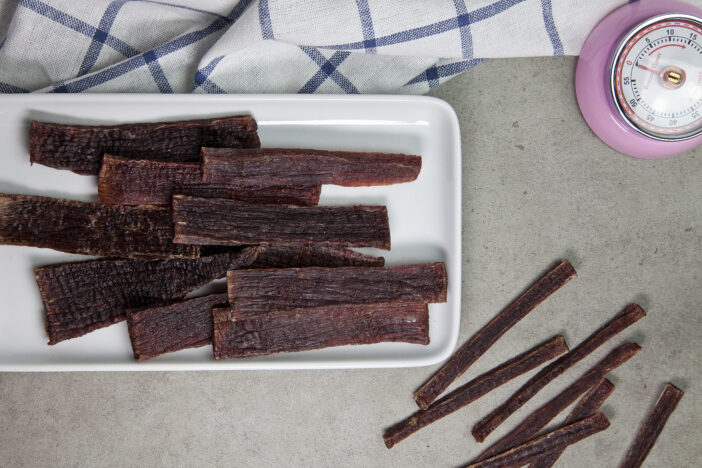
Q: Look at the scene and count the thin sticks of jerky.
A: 7